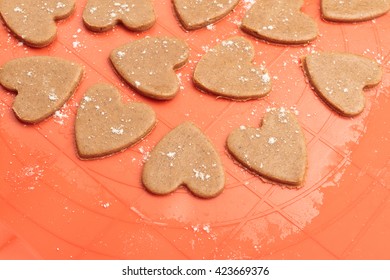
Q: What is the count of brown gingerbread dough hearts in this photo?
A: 12